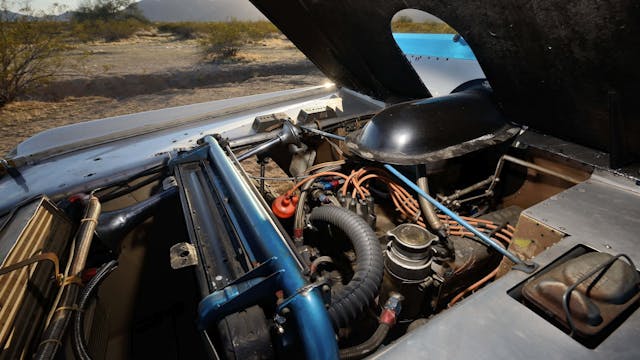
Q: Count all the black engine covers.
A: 1